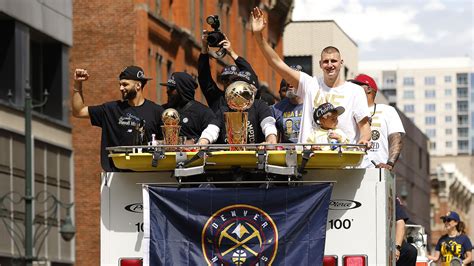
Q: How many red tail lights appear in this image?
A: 3